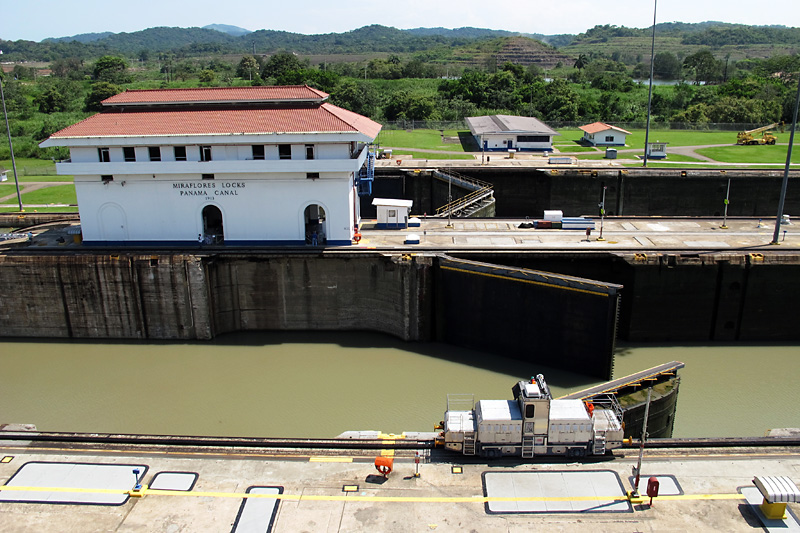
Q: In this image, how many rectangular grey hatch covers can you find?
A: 6